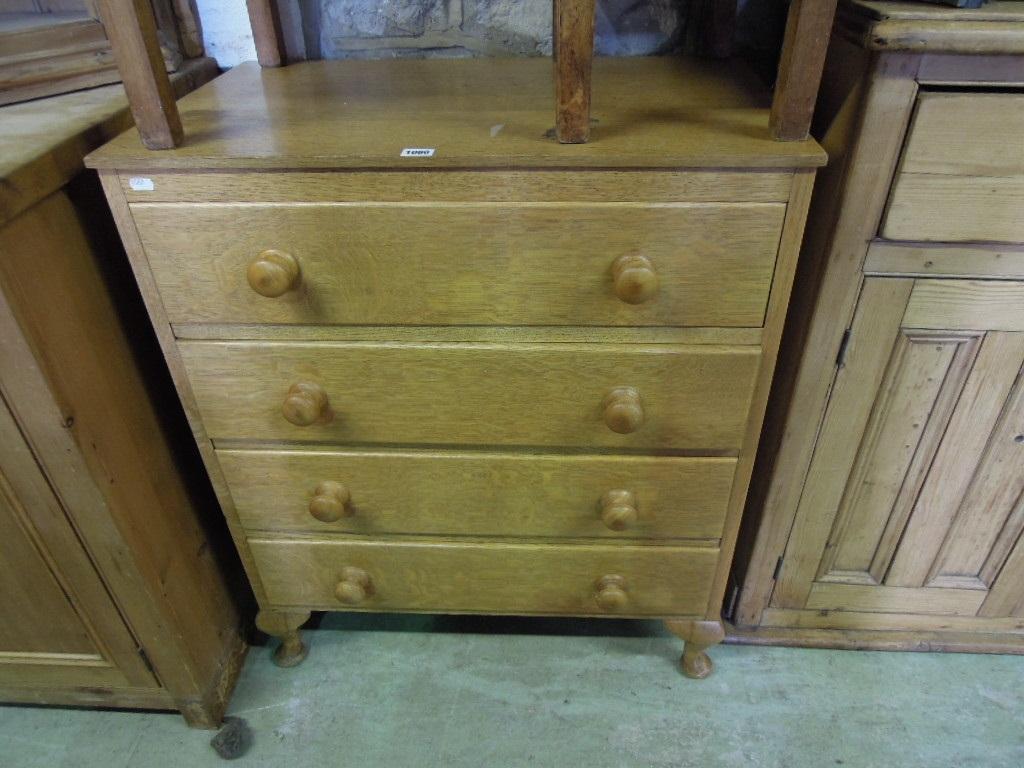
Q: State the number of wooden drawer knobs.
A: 8